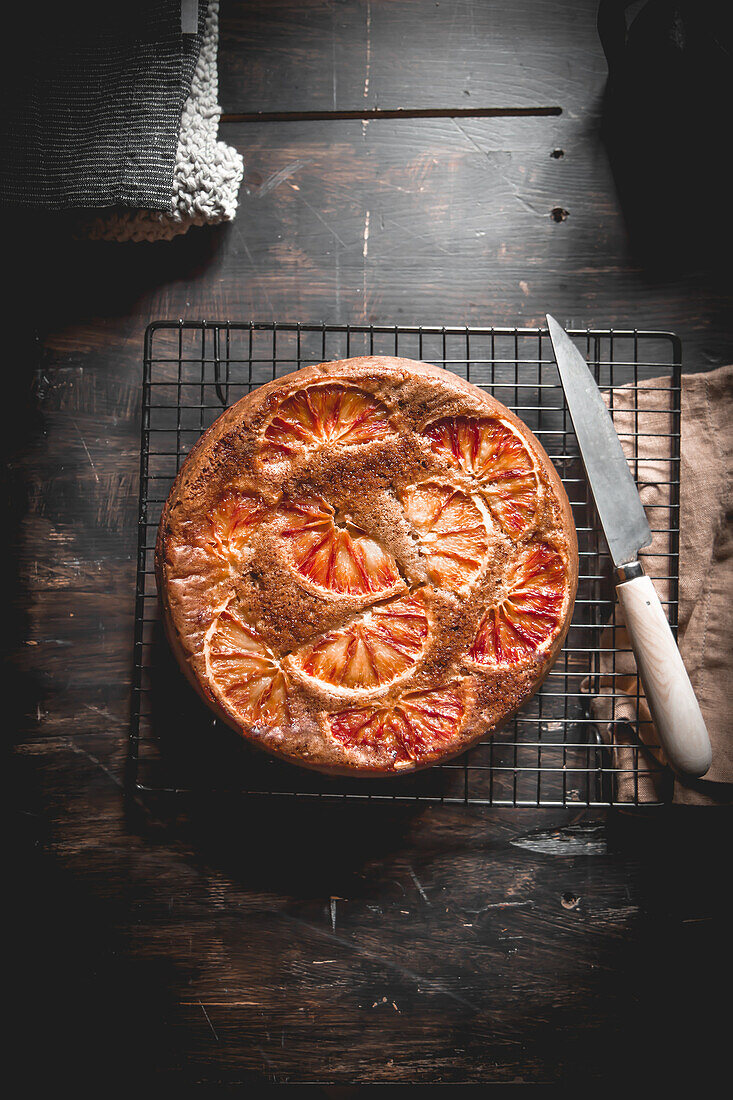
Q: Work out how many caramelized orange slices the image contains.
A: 9